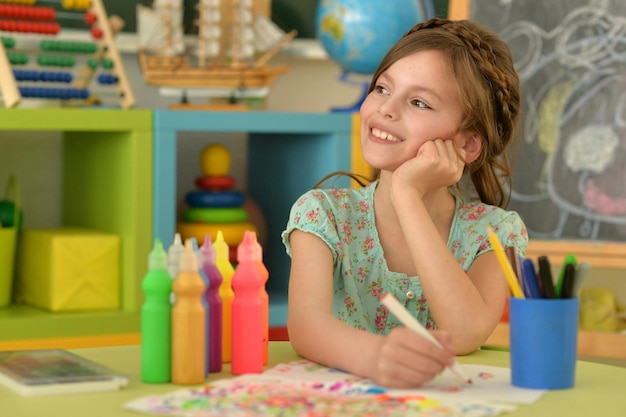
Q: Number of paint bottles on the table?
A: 8